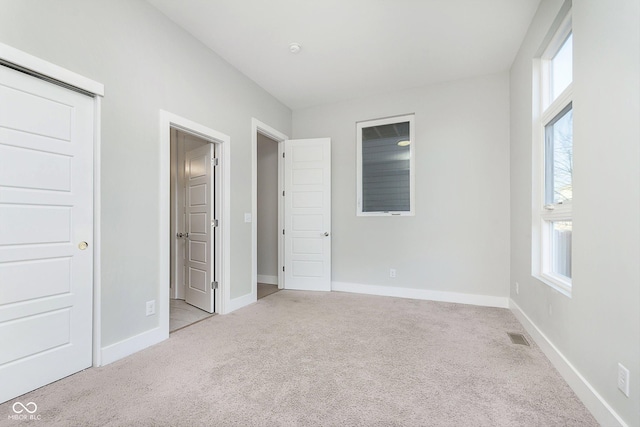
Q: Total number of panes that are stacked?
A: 3